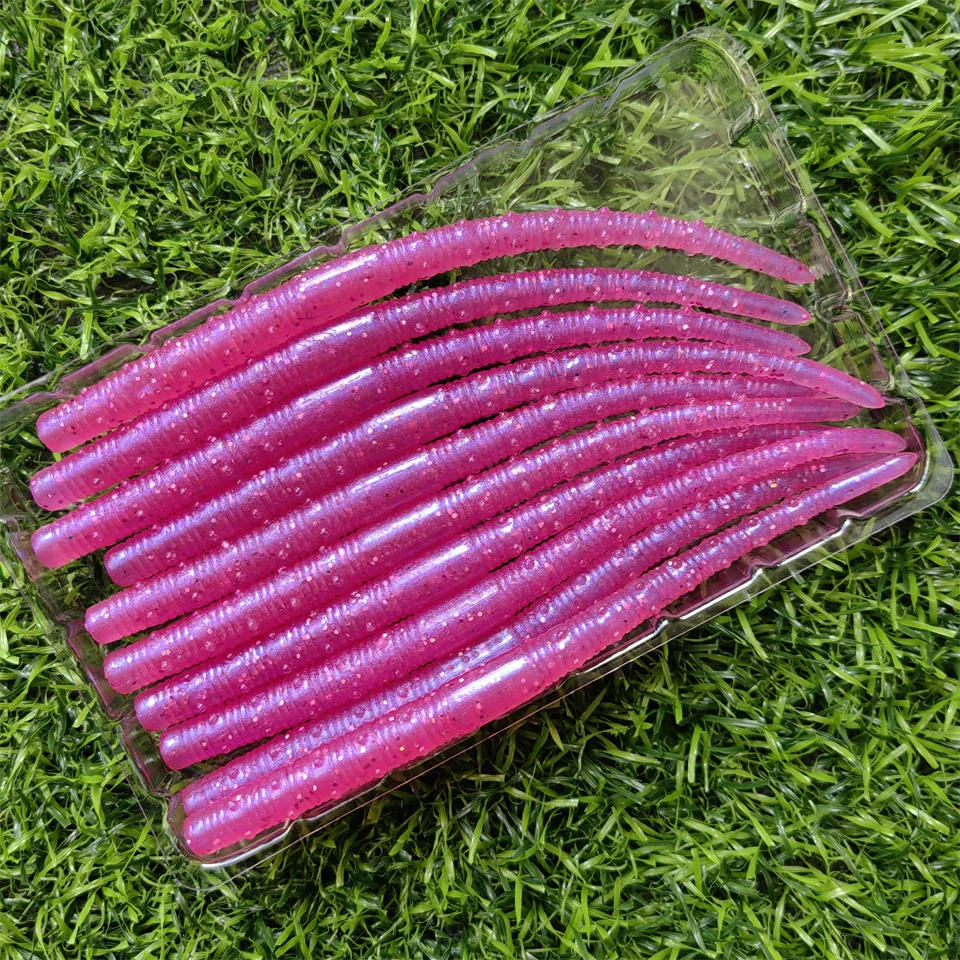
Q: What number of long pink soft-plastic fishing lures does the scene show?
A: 10